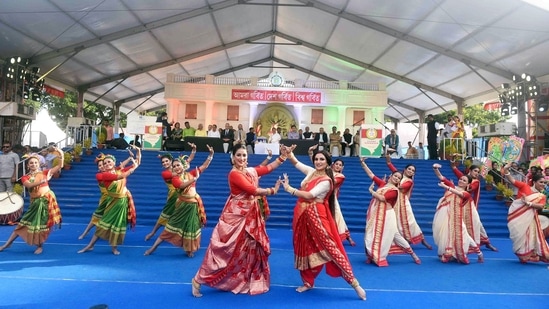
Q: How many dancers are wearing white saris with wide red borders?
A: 6